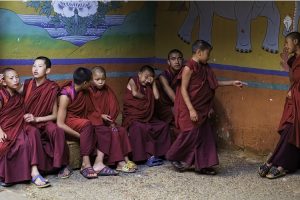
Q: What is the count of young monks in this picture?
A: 8